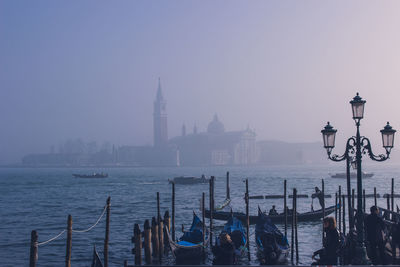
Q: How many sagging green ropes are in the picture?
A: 0